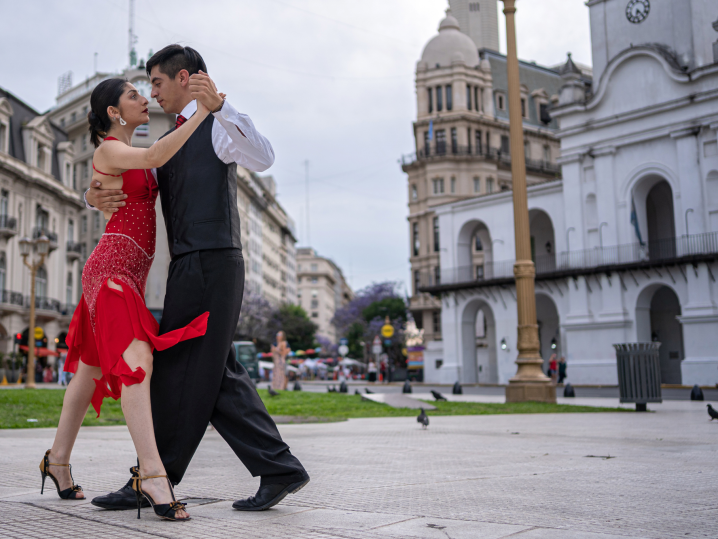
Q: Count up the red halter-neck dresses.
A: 1